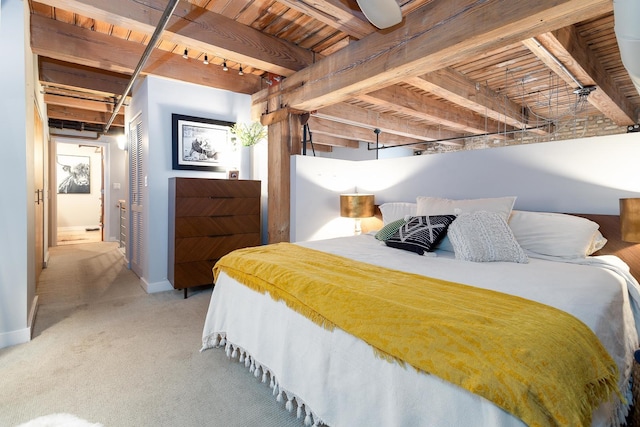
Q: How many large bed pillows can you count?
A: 3